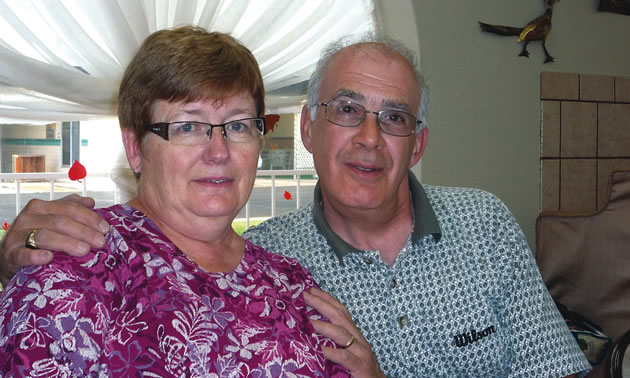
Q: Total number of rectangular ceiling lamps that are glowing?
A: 0